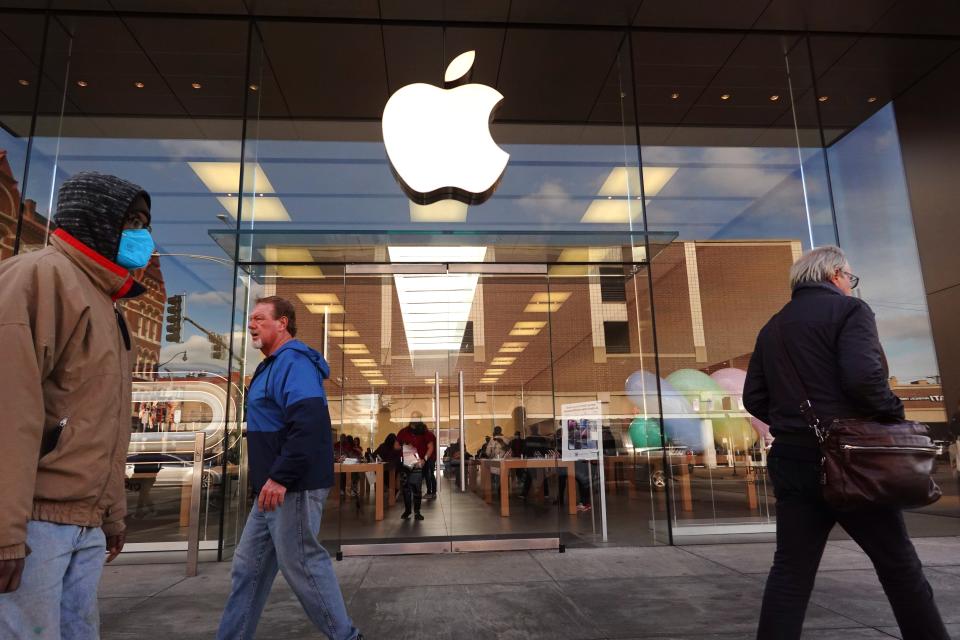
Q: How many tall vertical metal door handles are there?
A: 2